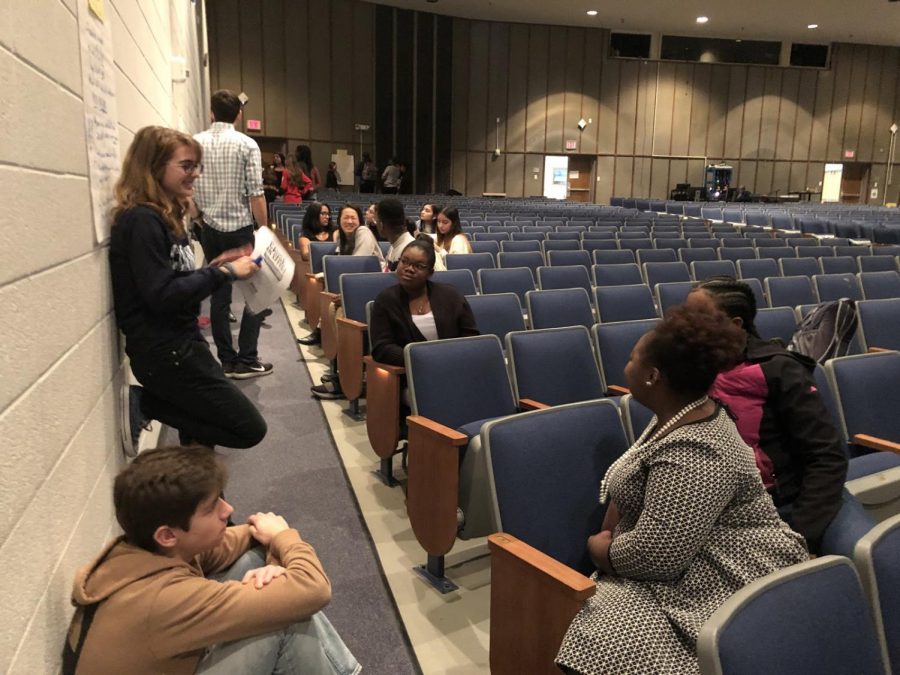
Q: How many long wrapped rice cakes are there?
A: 0